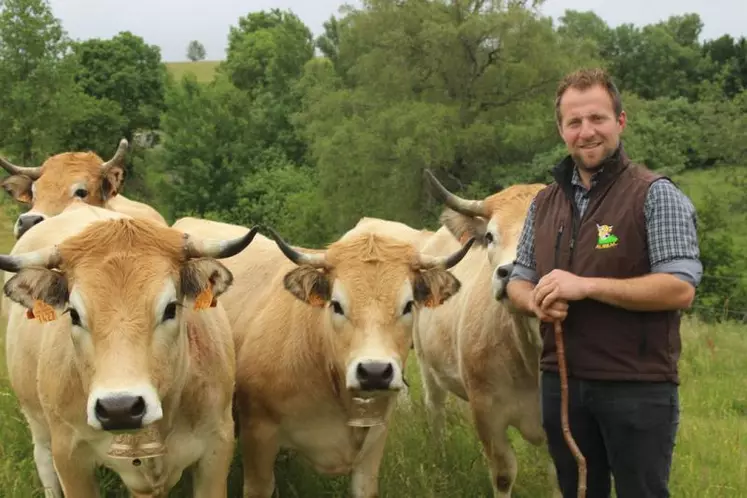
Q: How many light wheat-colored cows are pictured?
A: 4